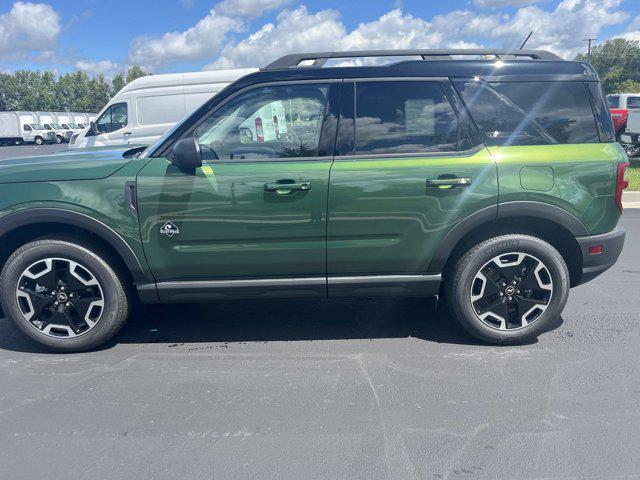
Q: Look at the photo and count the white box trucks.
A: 5